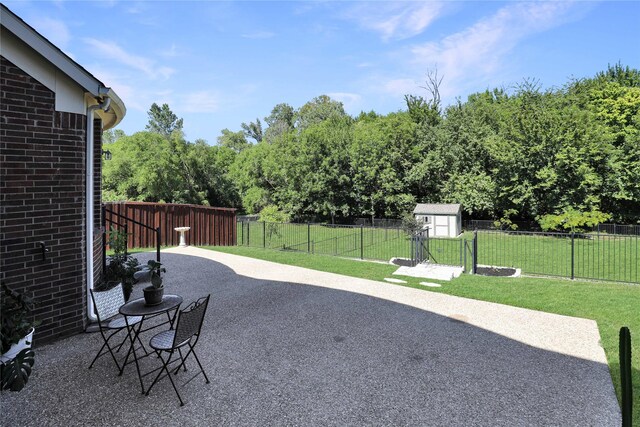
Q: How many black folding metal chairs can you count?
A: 2